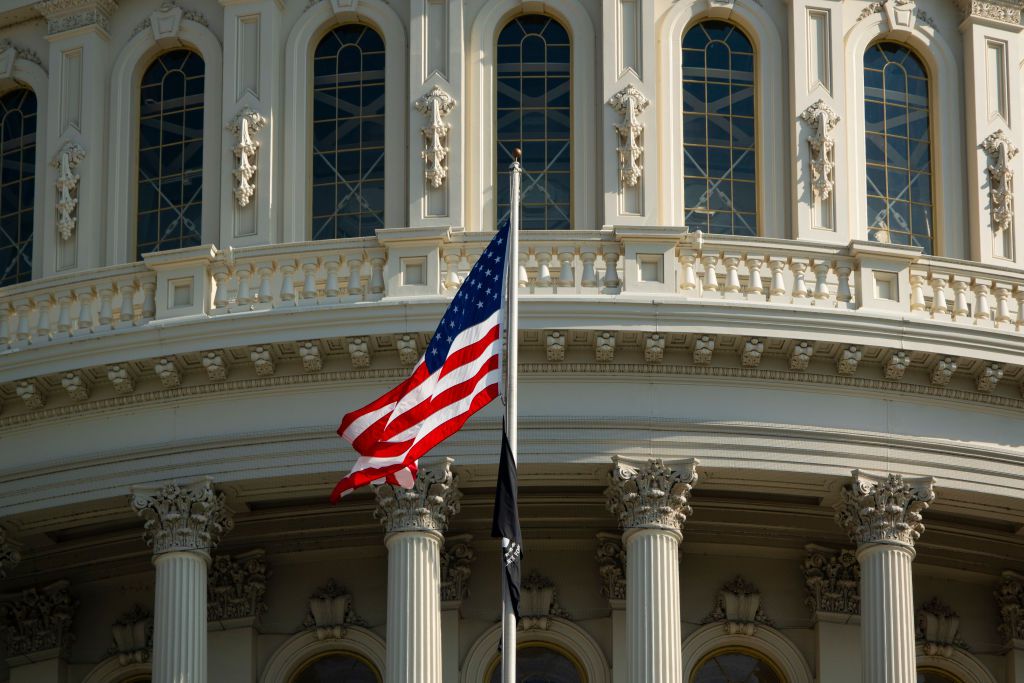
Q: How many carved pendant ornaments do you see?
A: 6